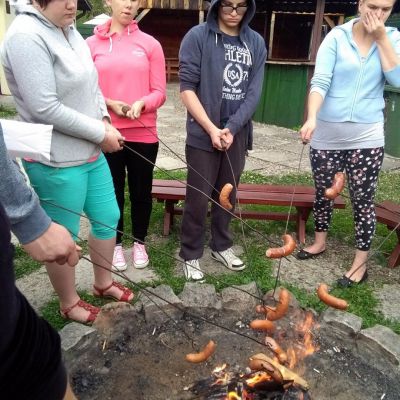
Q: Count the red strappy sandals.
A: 2